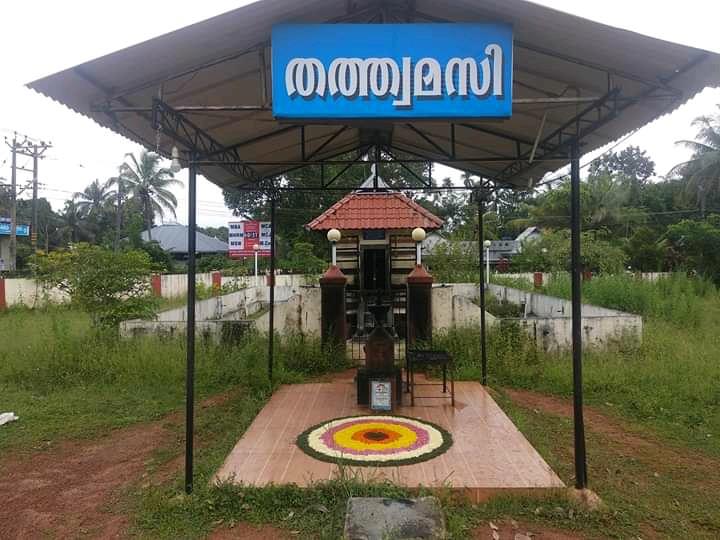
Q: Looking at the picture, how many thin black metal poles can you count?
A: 4